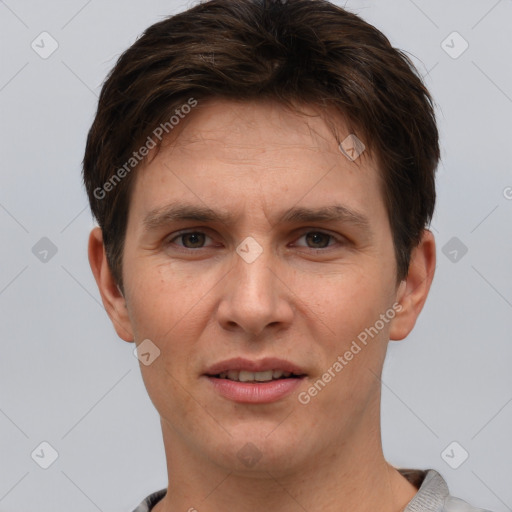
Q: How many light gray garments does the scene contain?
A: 1